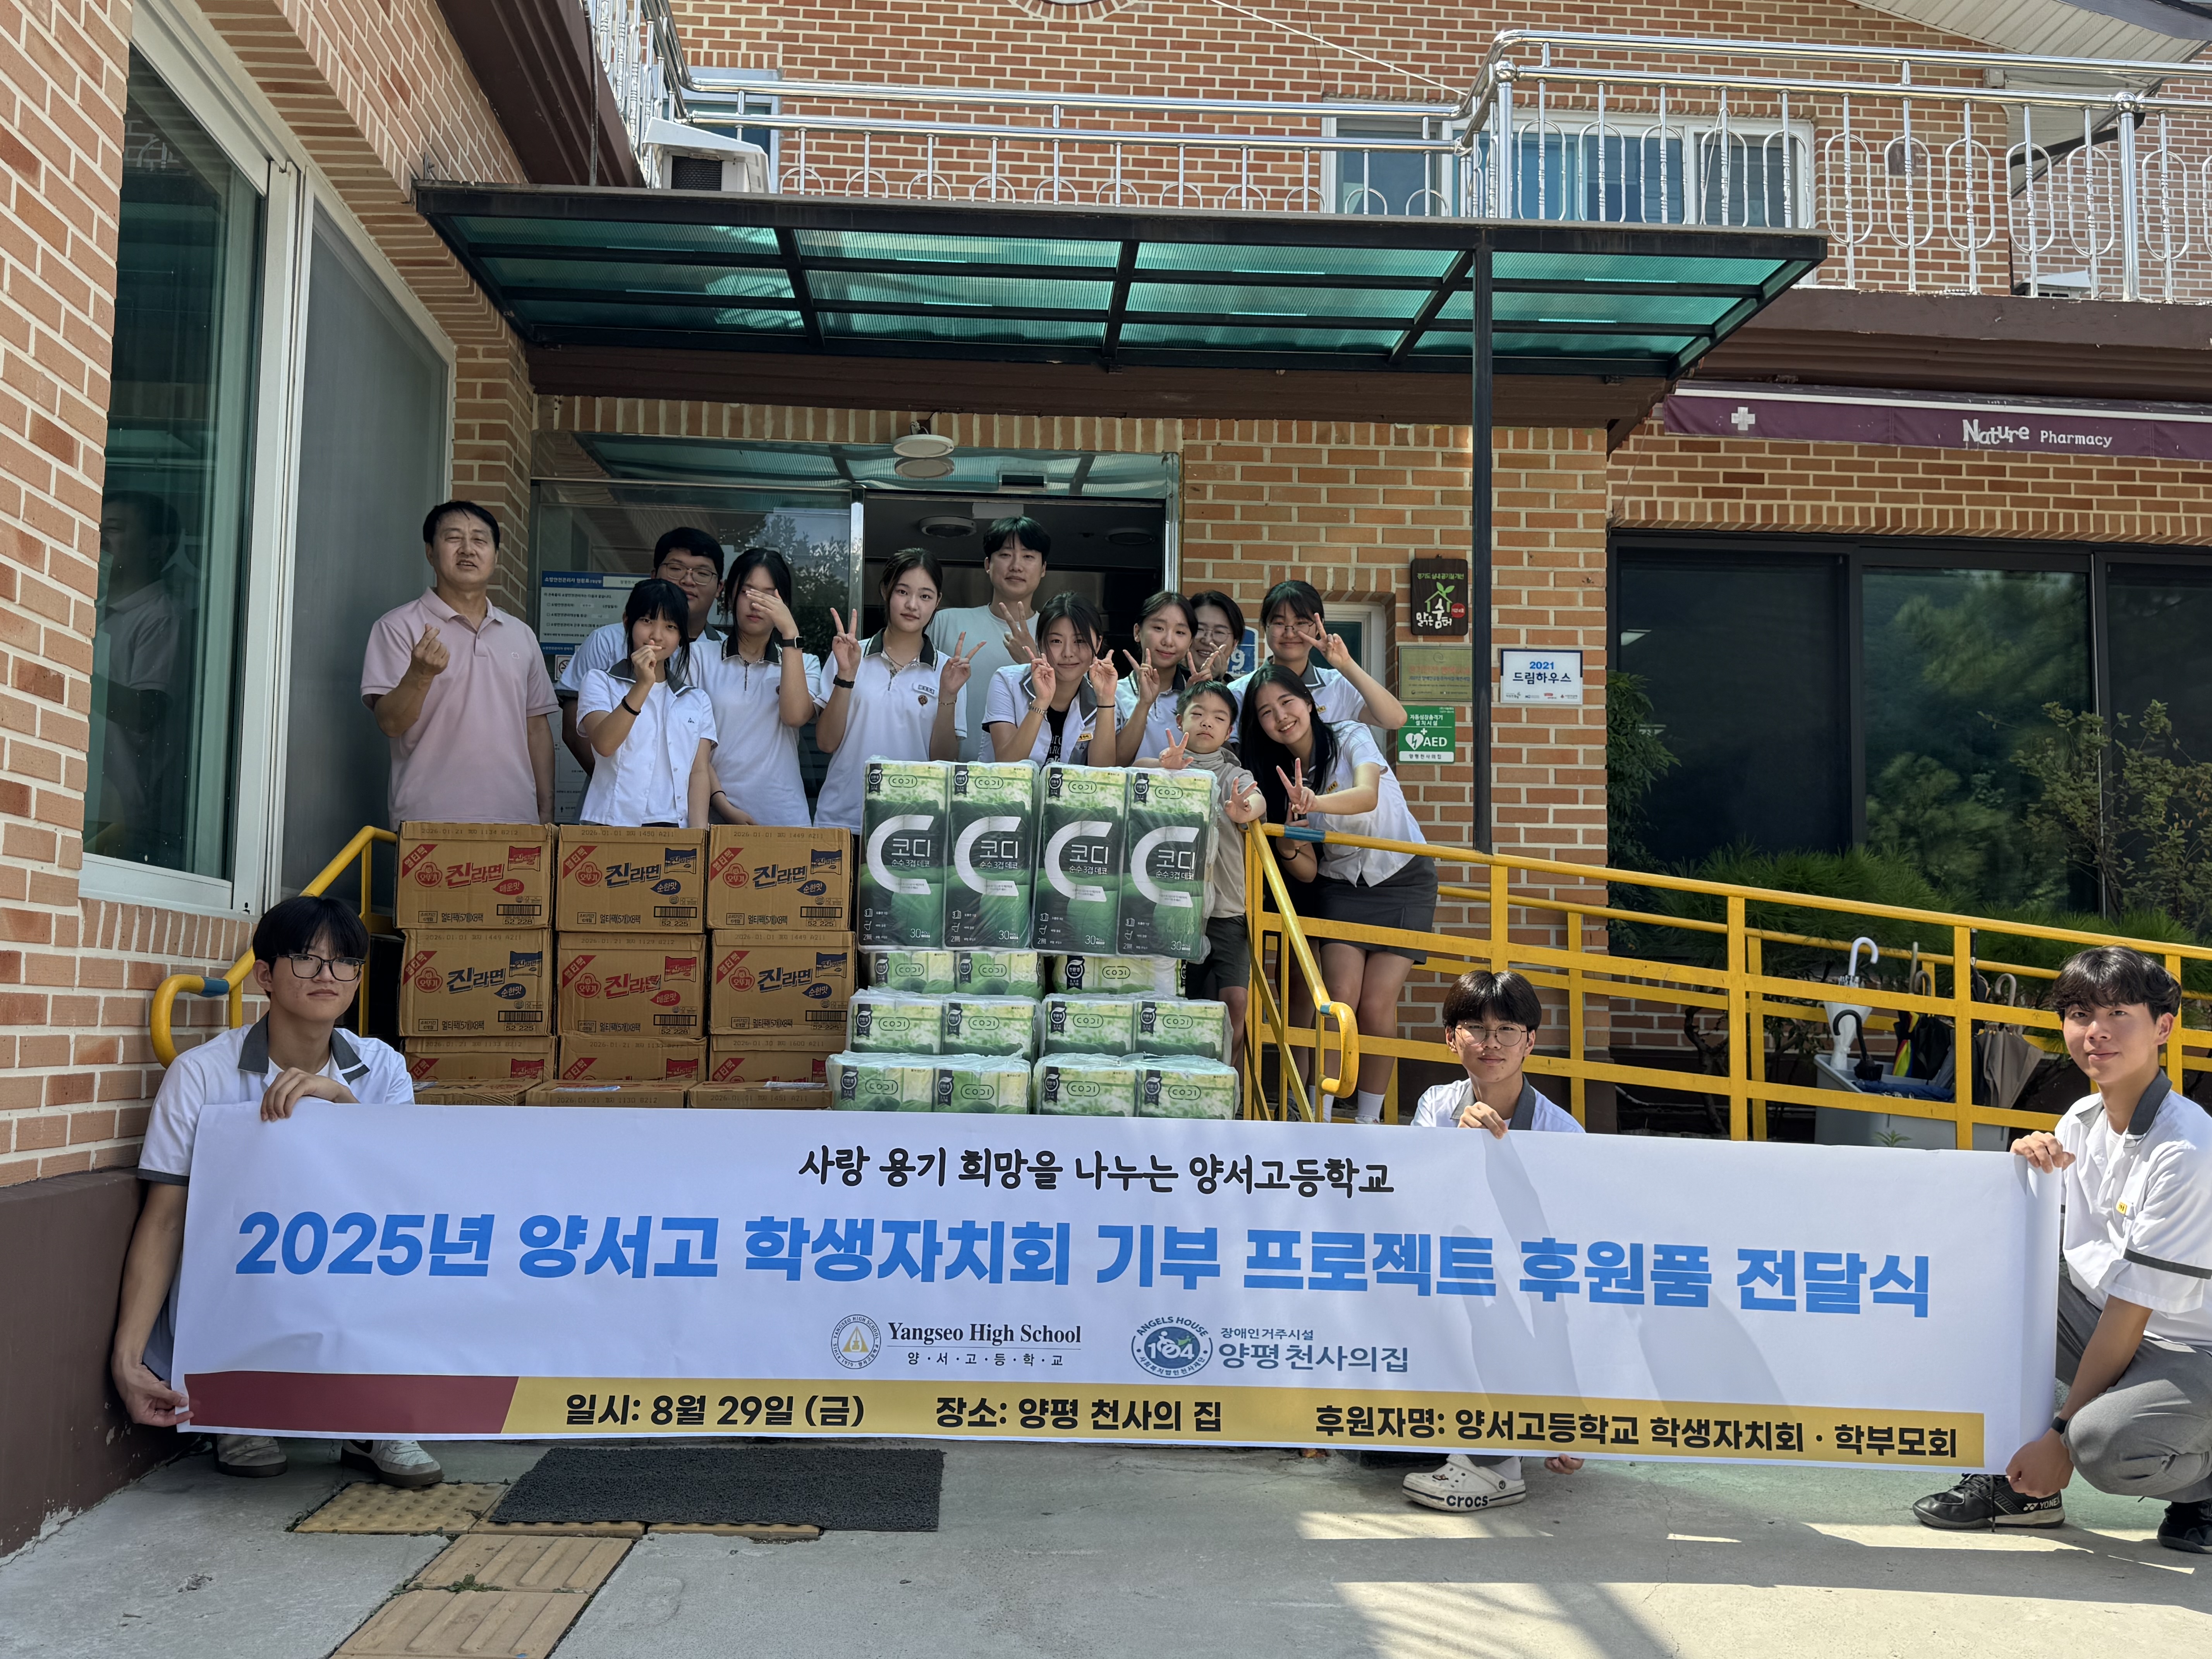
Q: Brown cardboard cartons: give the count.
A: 12